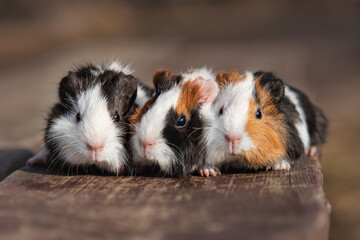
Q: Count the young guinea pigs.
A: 3